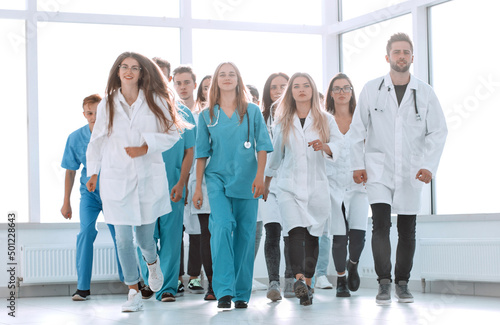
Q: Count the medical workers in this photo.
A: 12